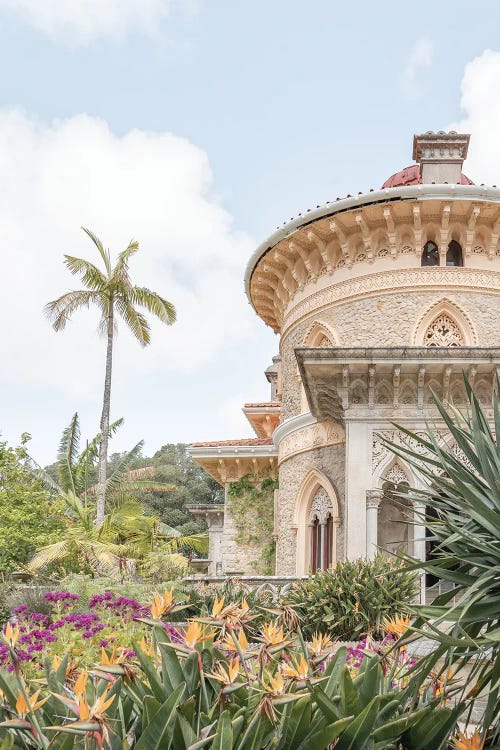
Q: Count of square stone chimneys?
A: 1